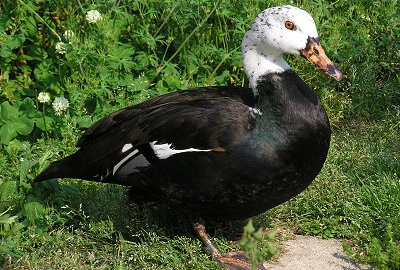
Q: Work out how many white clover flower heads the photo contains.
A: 5